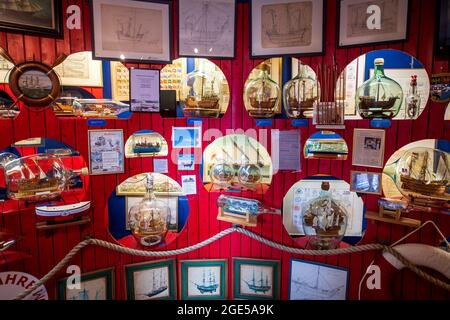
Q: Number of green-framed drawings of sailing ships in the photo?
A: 4